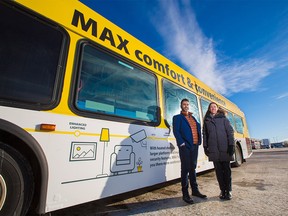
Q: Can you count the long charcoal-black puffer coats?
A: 1